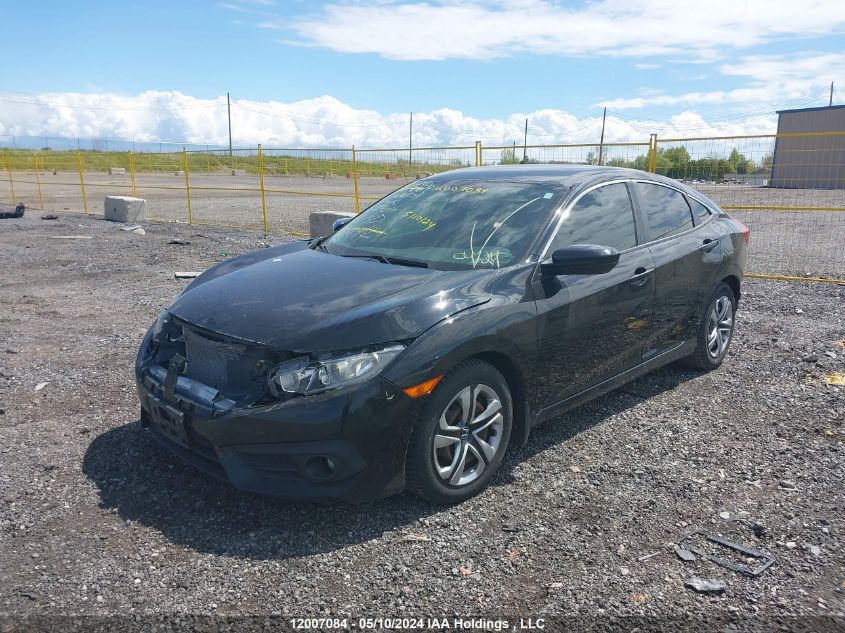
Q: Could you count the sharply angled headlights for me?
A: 1